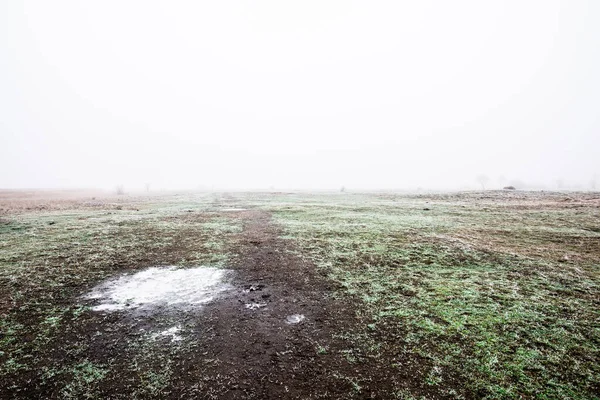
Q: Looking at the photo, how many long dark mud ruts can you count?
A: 1